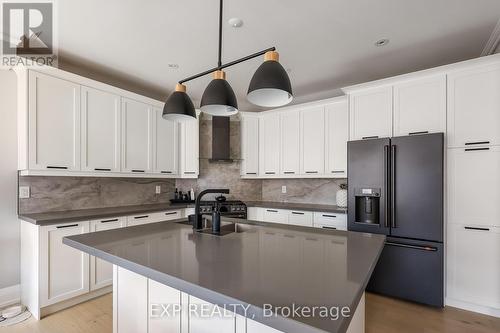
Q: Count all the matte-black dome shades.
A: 3